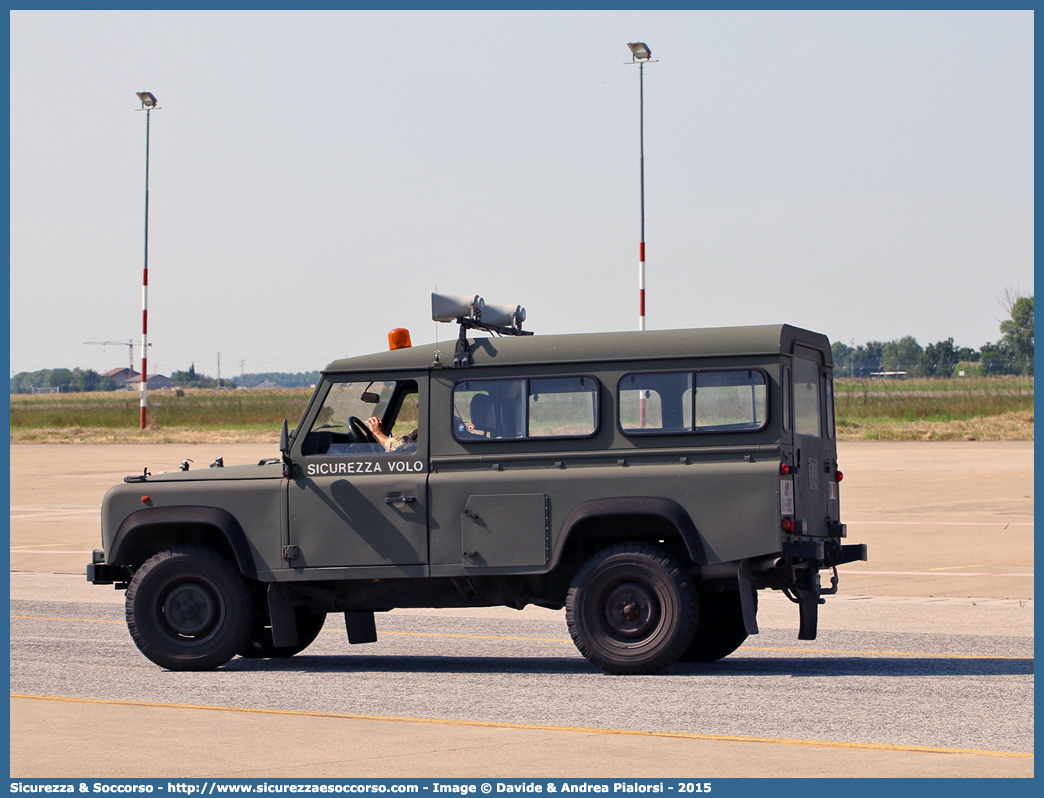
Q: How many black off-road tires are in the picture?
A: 4